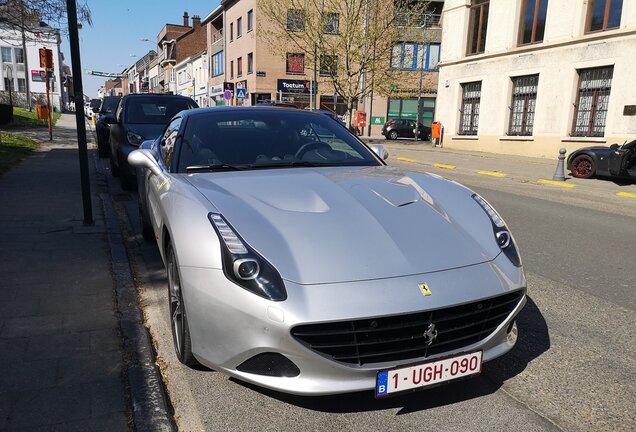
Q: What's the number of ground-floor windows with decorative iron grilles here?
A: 3